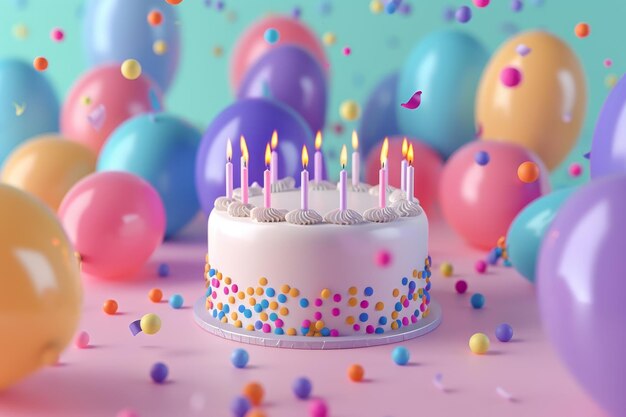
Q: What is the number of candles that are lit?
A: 11